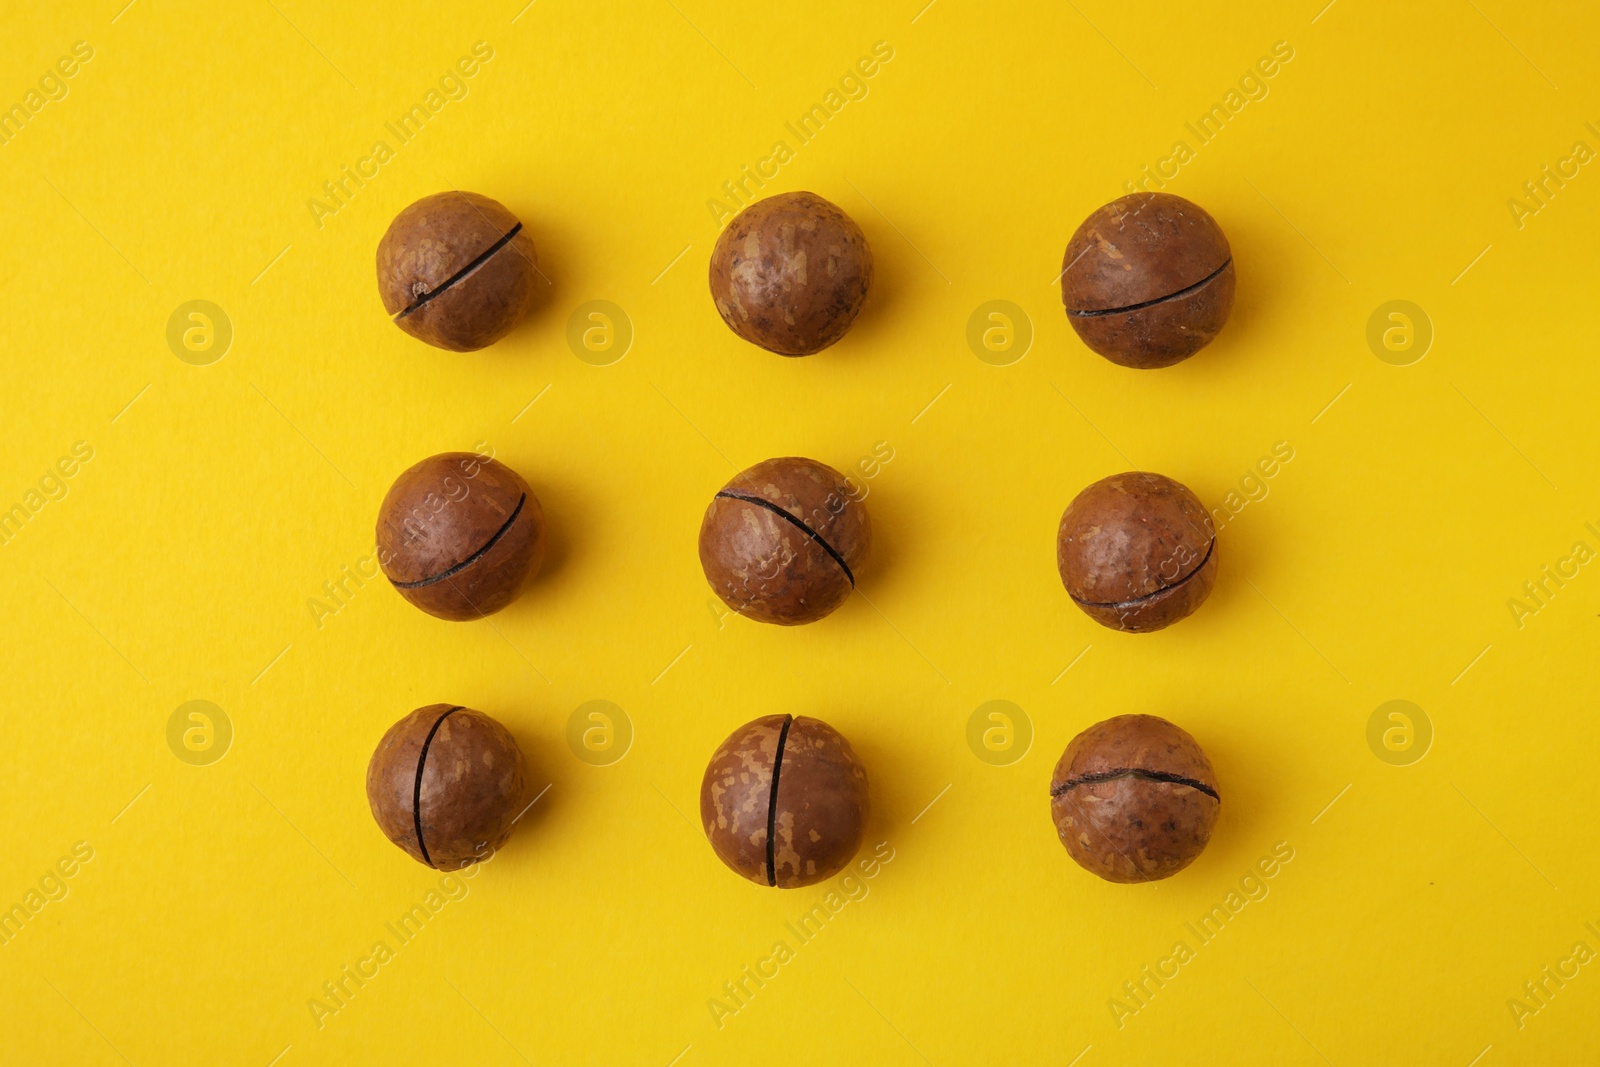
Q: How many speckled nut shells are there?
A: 9